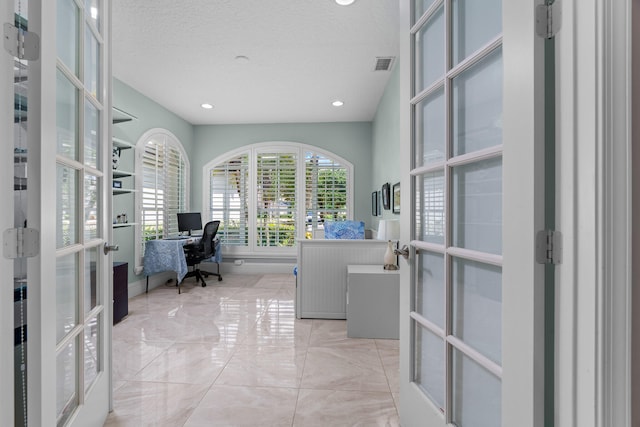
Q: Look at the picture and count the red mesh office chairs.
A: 0